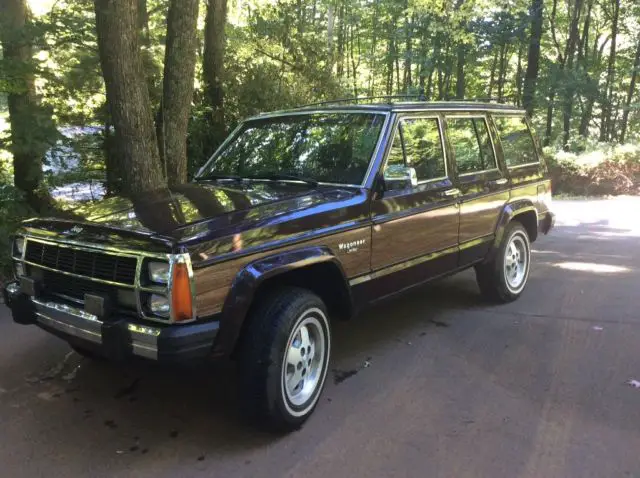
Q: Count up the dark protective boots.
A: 0